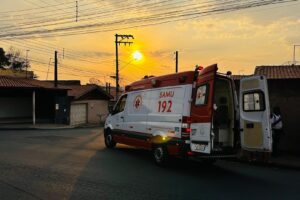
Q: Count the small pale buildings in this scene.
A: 1